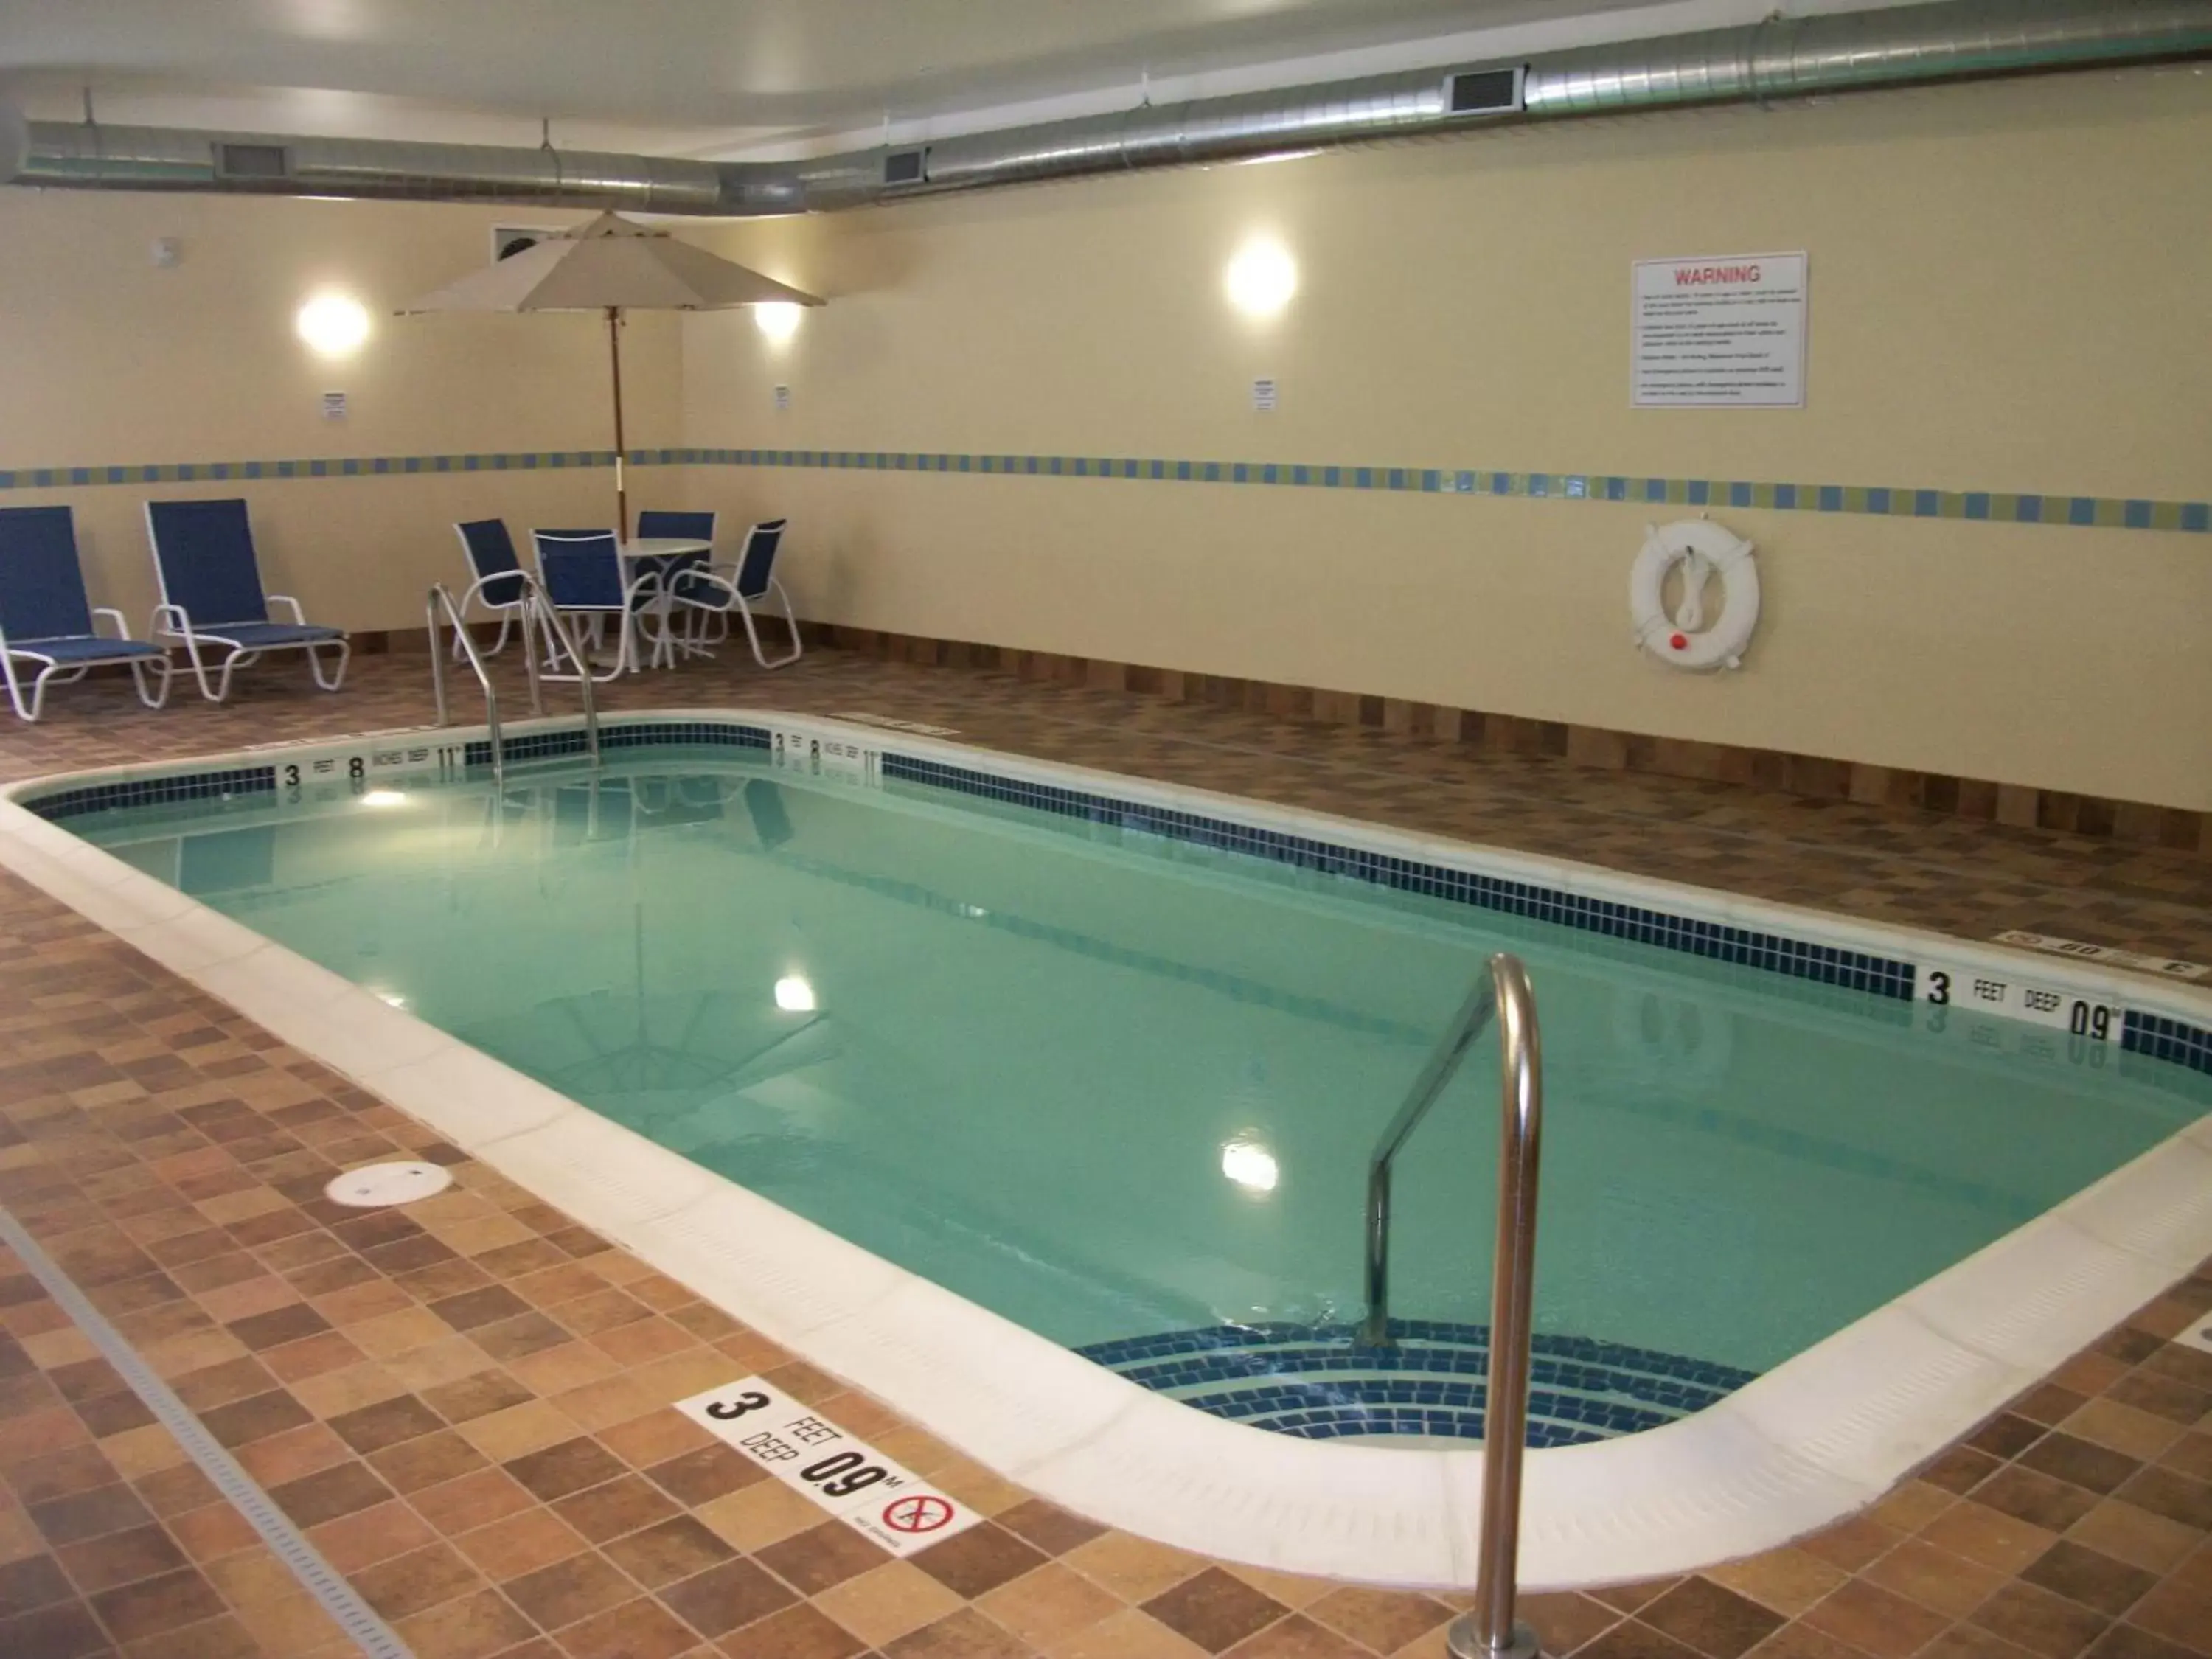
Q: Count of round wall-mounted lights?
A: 3